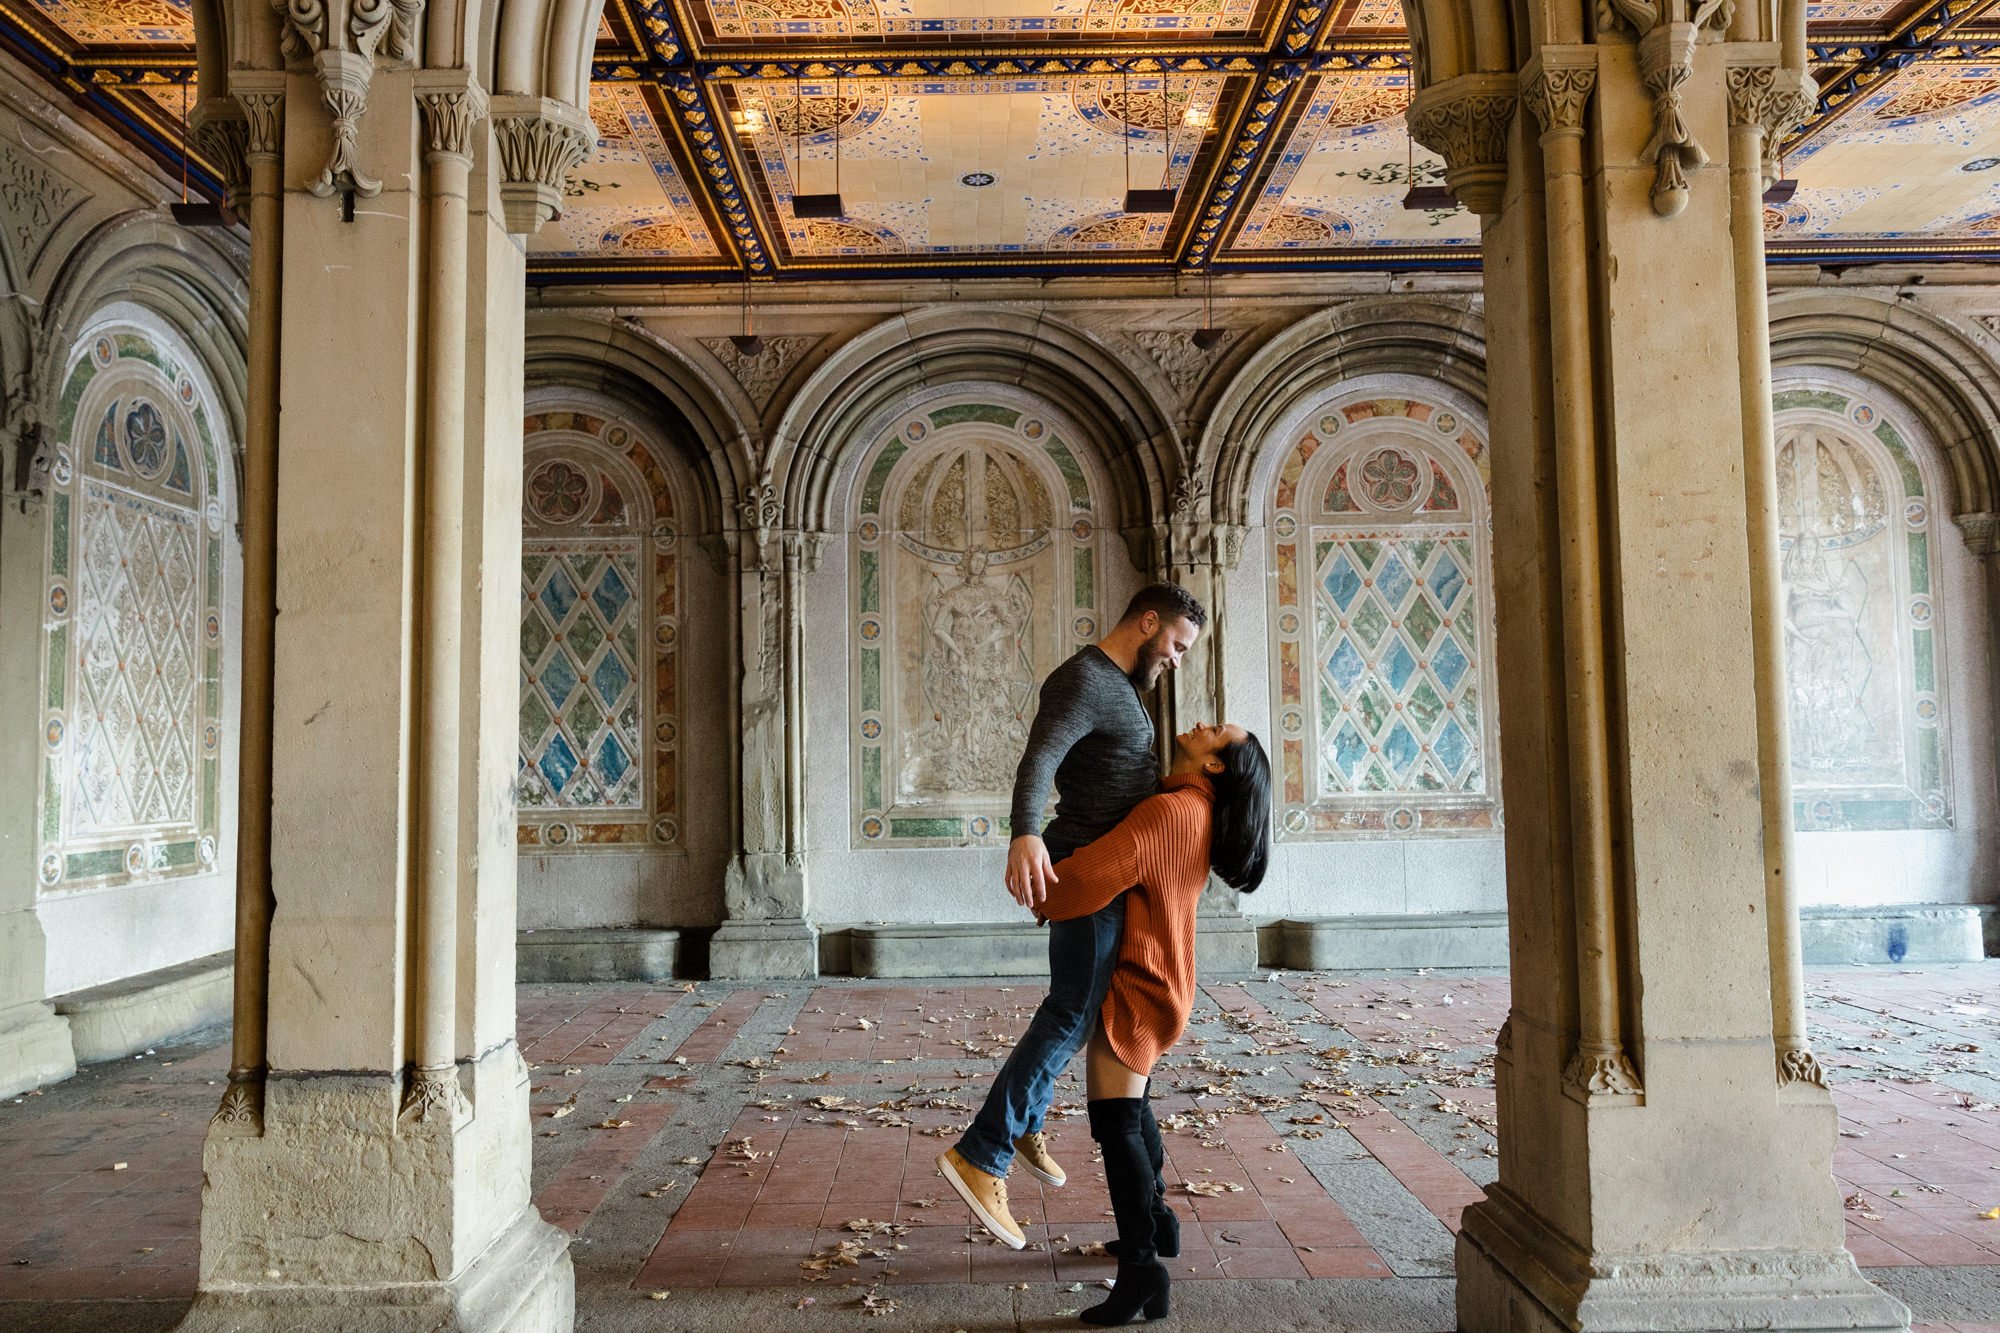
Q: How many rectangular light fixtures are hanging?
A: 7